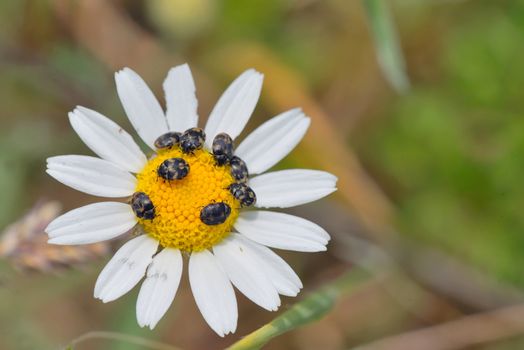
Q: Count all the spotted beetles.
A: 8